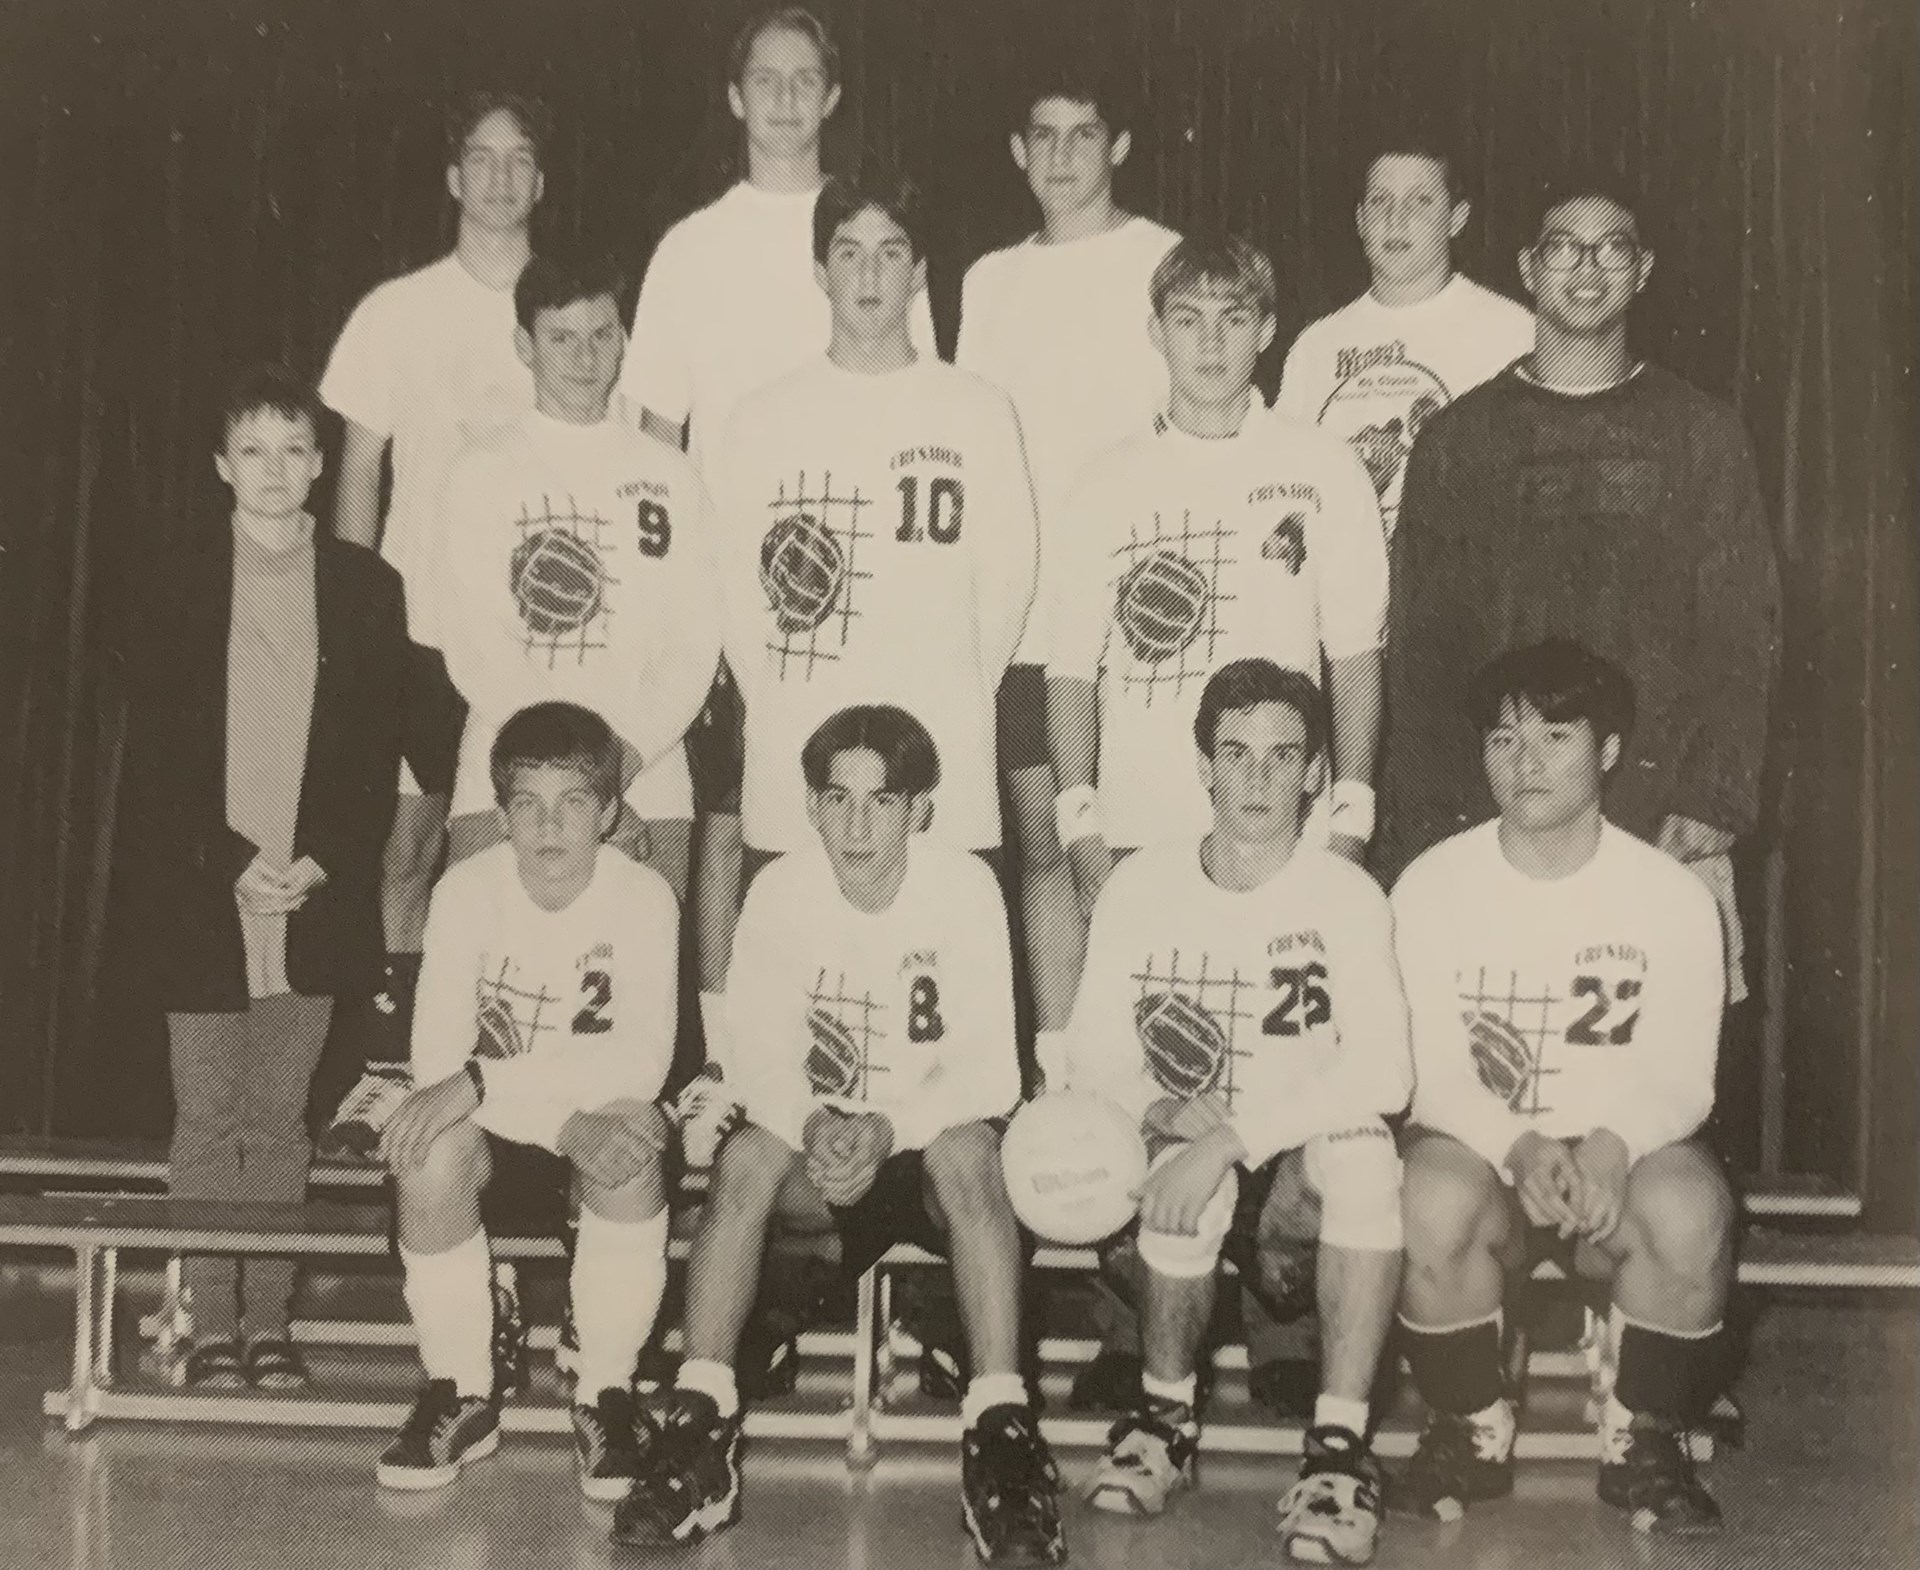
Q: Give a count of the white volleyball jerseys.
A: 7